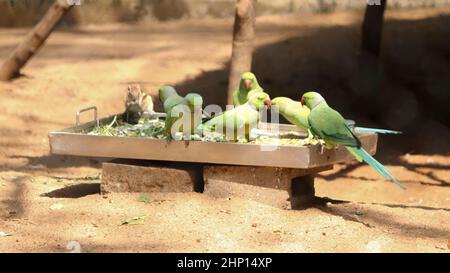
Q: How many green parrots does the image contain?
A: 6